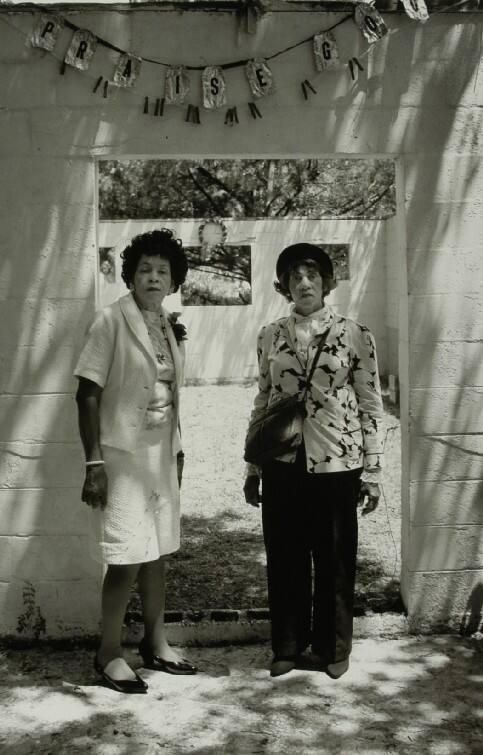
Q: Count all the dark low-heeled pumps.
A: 2